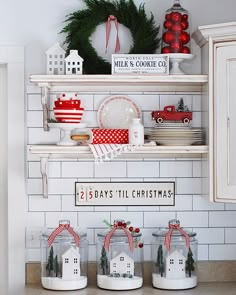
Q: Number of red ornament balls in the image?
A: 11